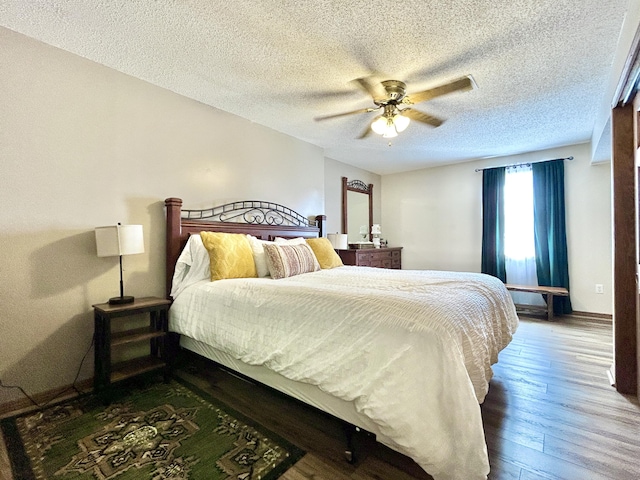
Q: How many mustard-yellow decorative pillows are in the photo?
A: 2